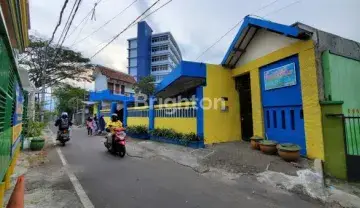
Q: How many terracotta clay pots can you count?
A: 3